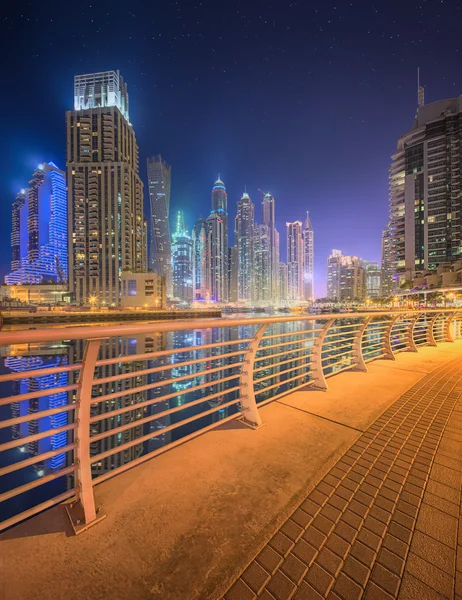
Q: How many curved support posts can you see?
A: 8